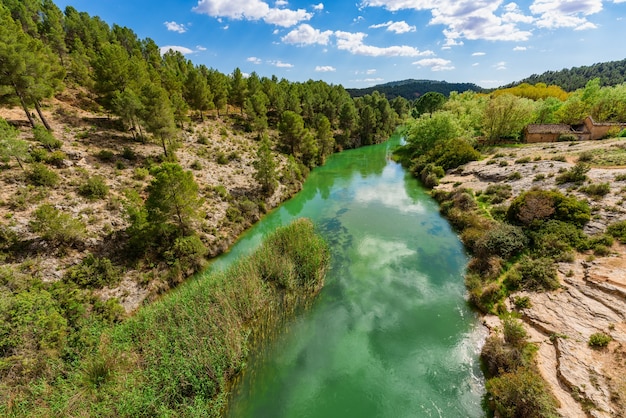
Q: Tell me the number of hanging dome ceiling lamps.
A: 0